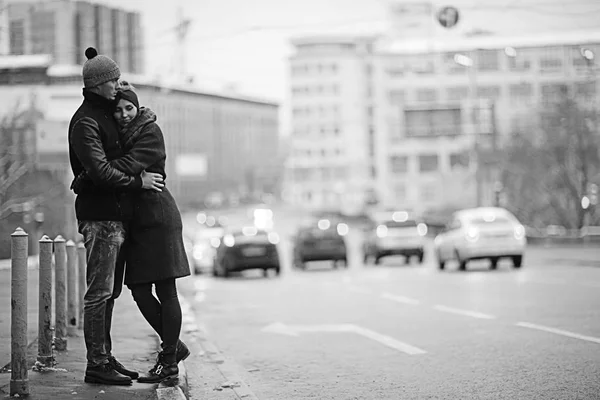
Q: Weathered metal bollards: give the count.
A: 5